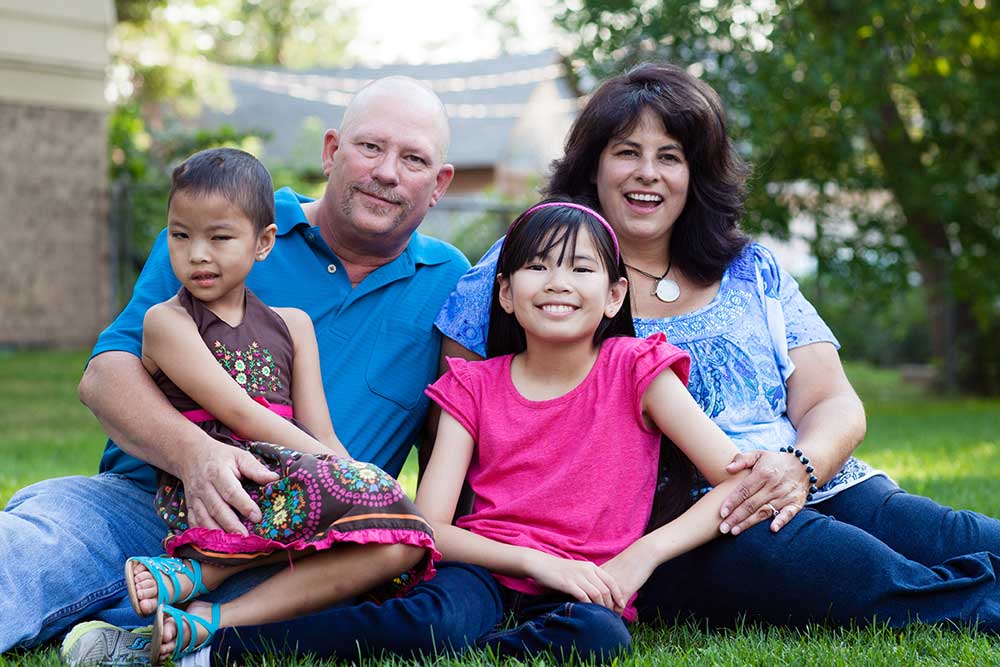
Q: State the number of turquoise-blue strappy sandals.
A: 2